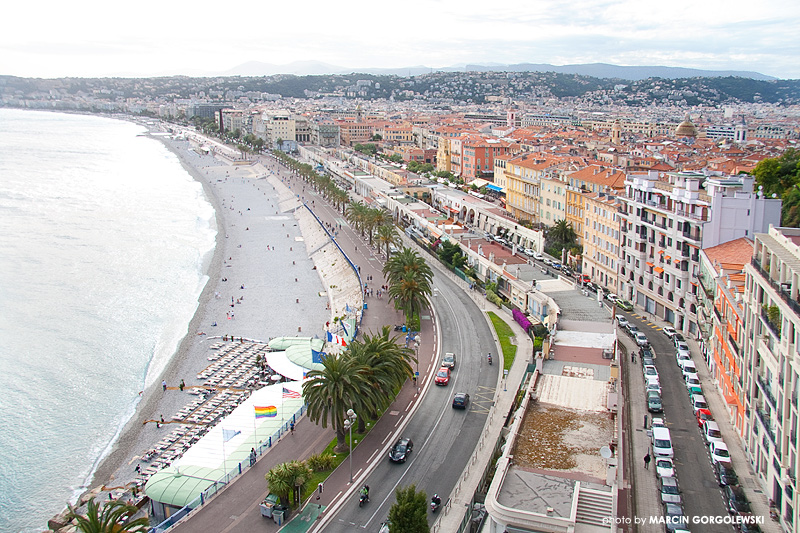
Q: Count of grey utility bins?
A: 2